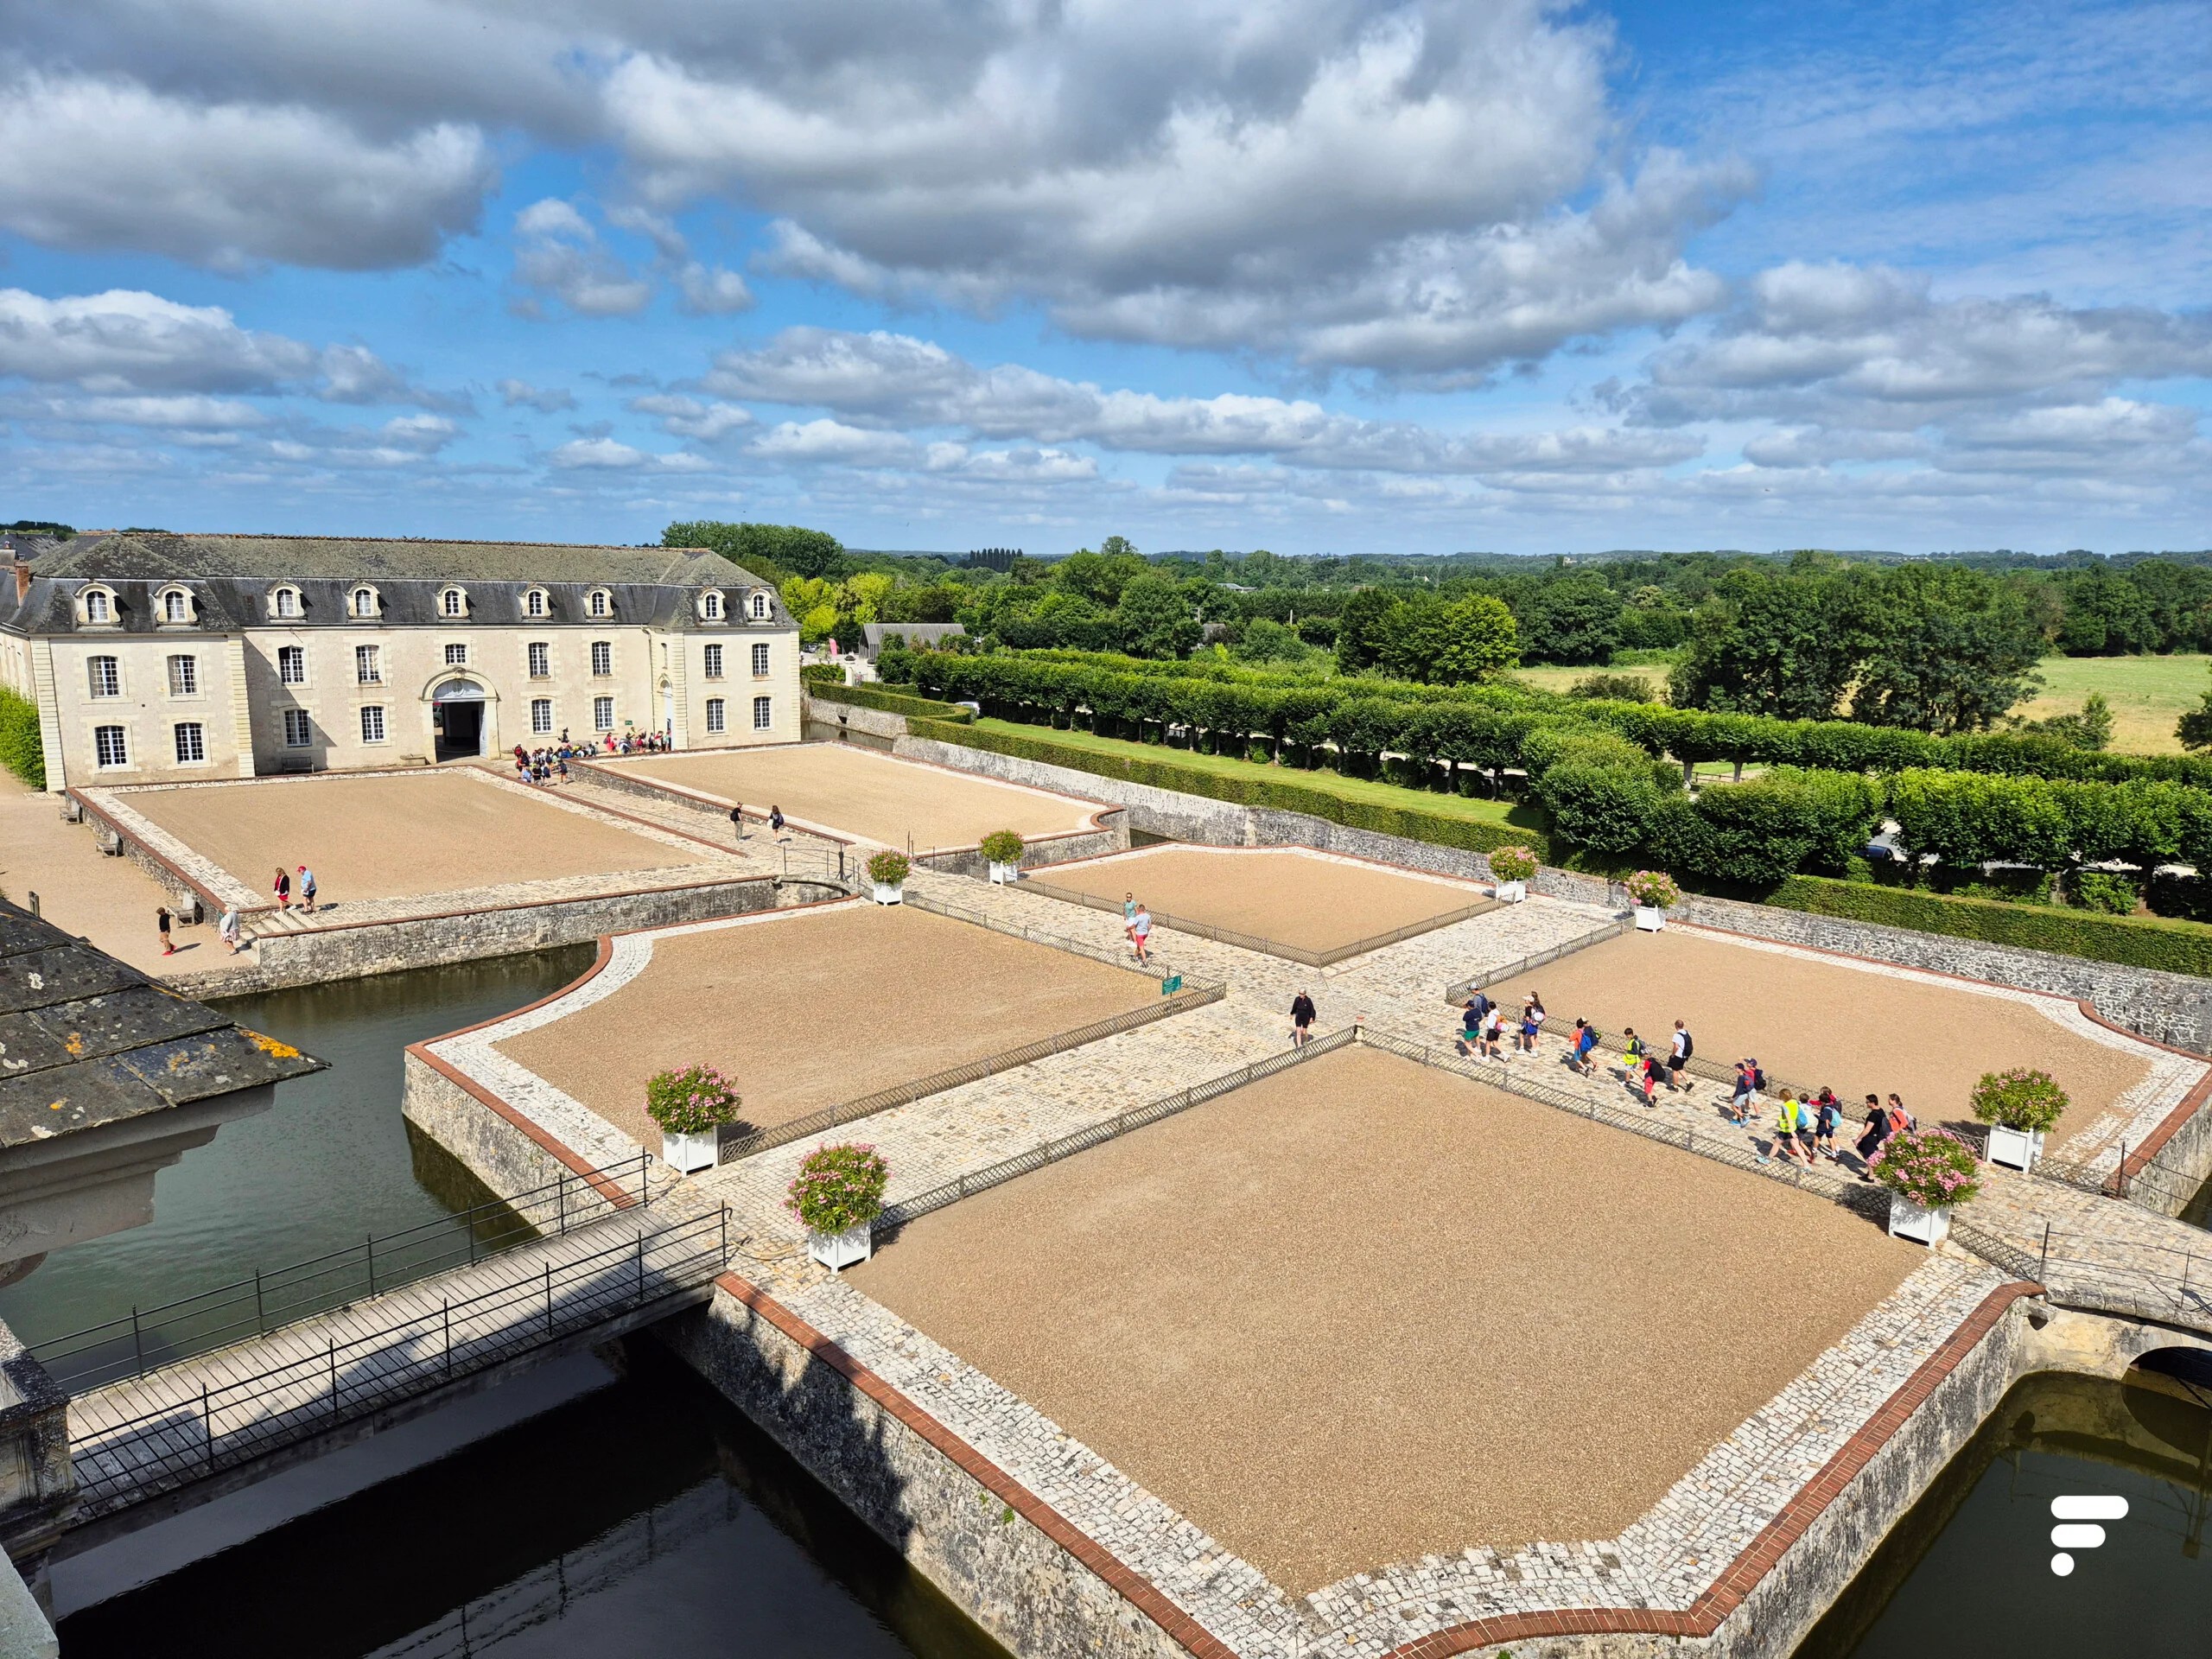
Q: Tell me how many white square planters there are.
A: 8